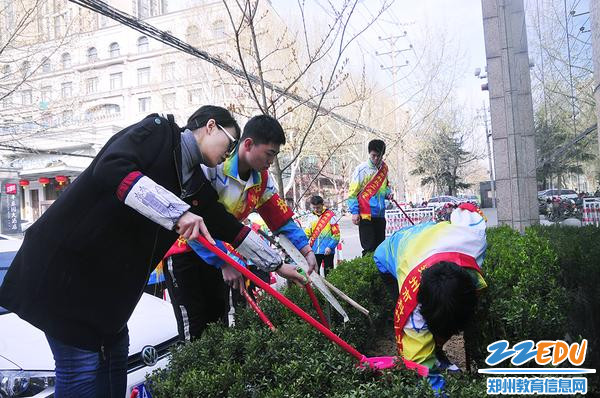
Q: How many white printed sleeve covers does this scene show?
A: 2